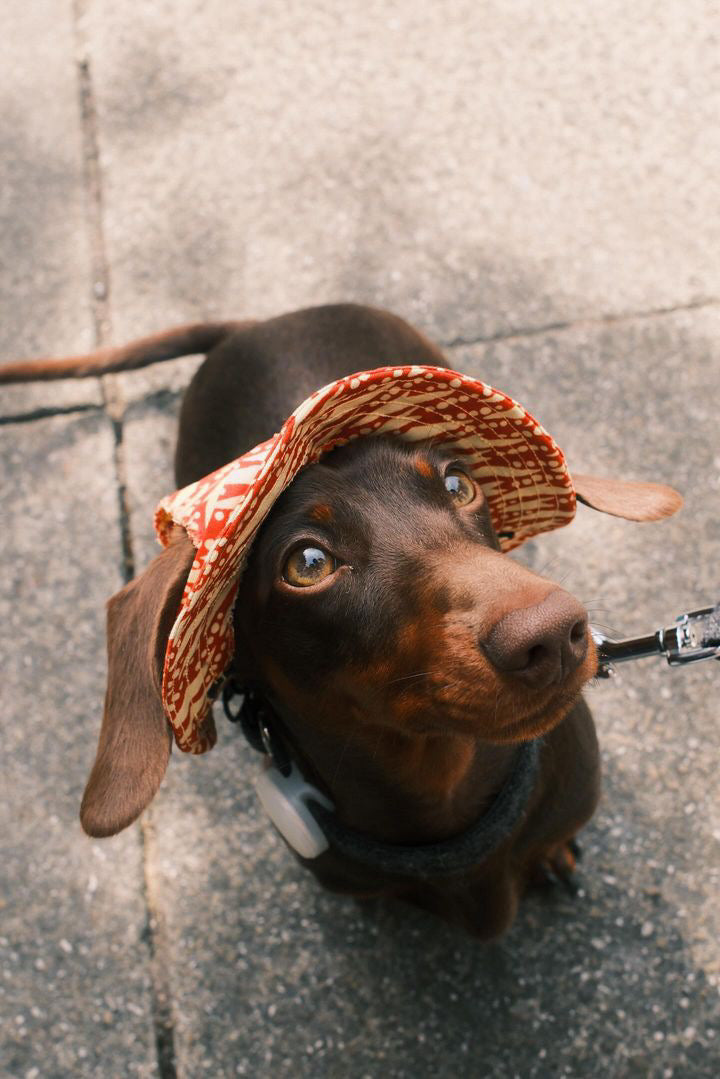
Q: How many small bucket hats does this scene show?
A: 1